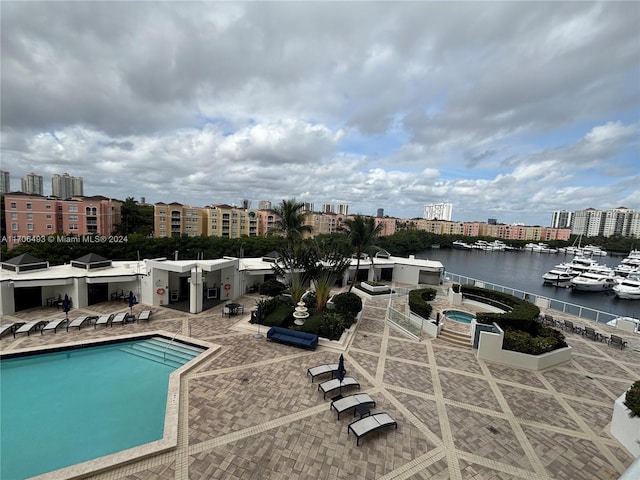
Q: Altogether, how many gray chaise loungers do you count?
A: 11